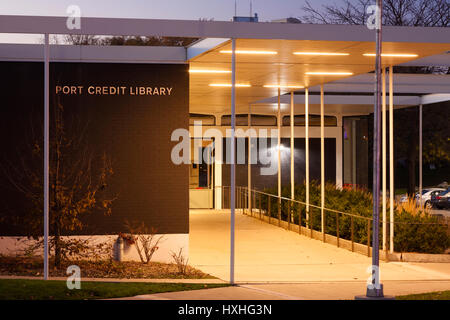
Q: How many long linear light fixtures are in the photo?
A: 7